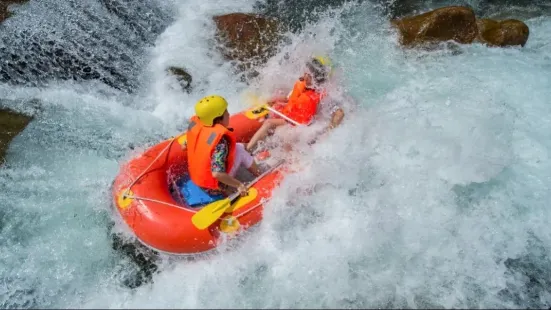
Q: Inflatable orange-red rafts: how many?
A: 1